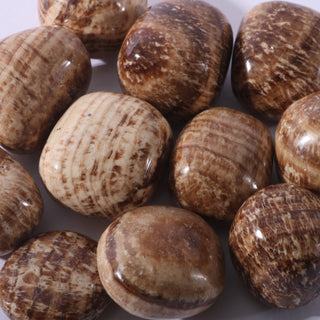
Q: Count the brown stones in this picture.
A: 11